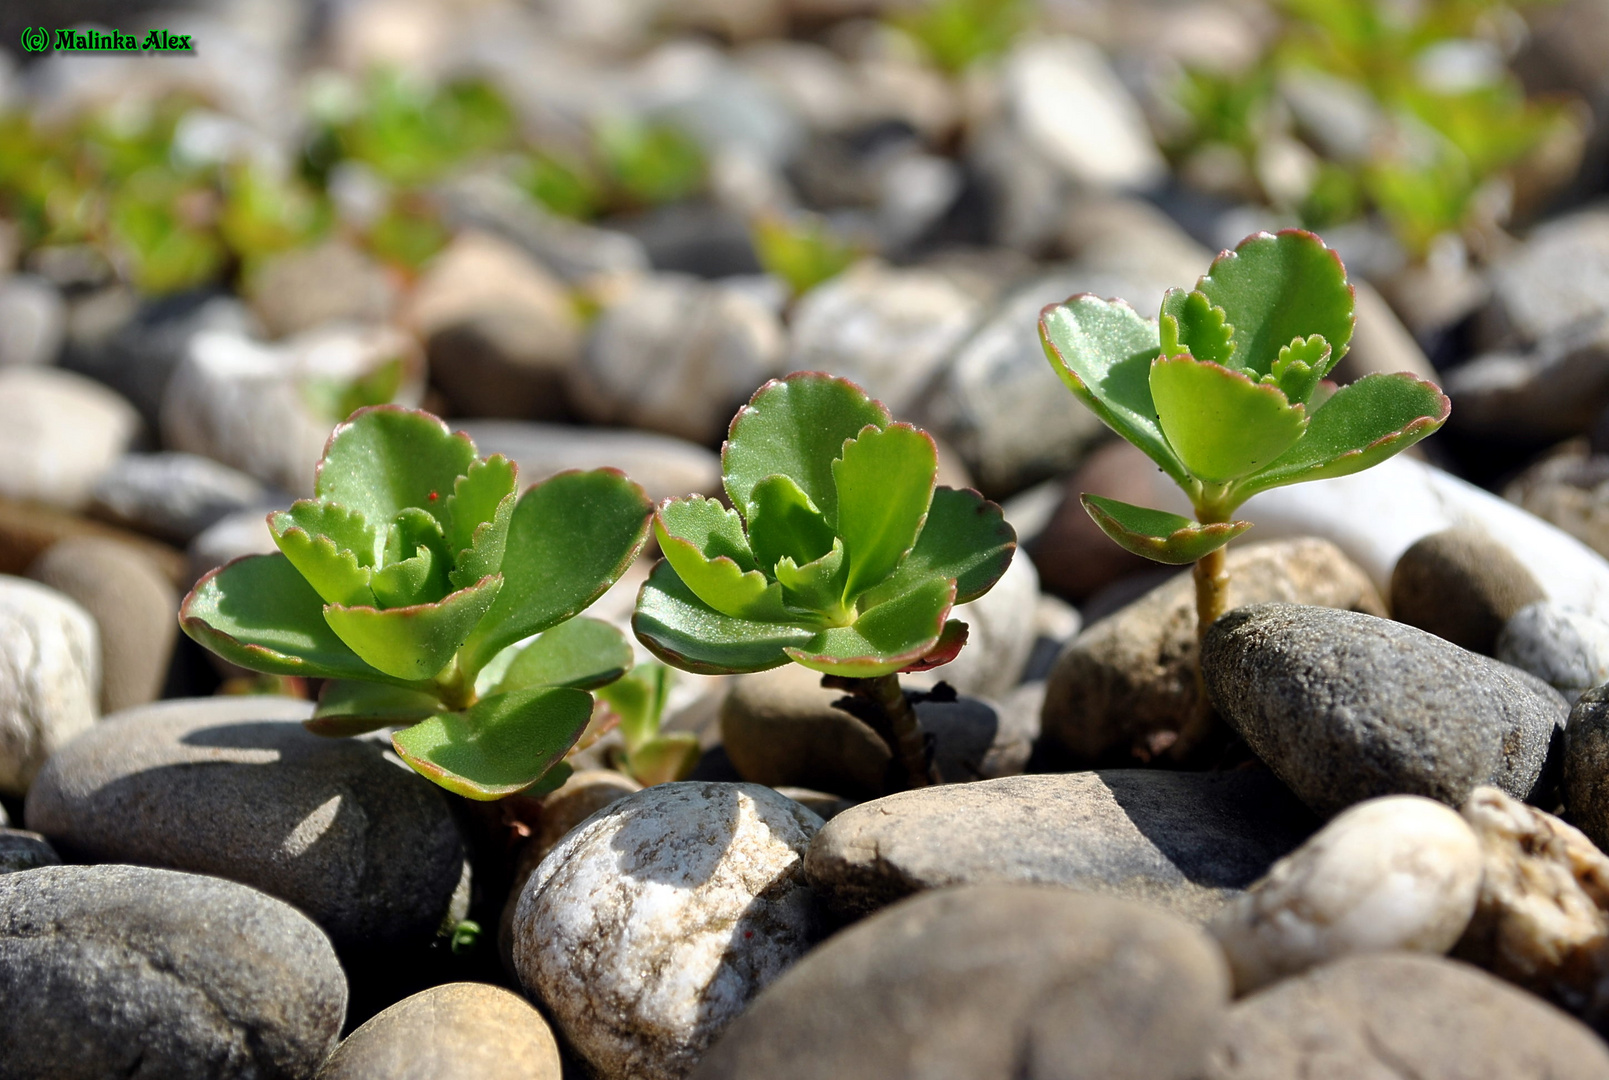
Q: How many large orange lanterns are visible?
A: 0